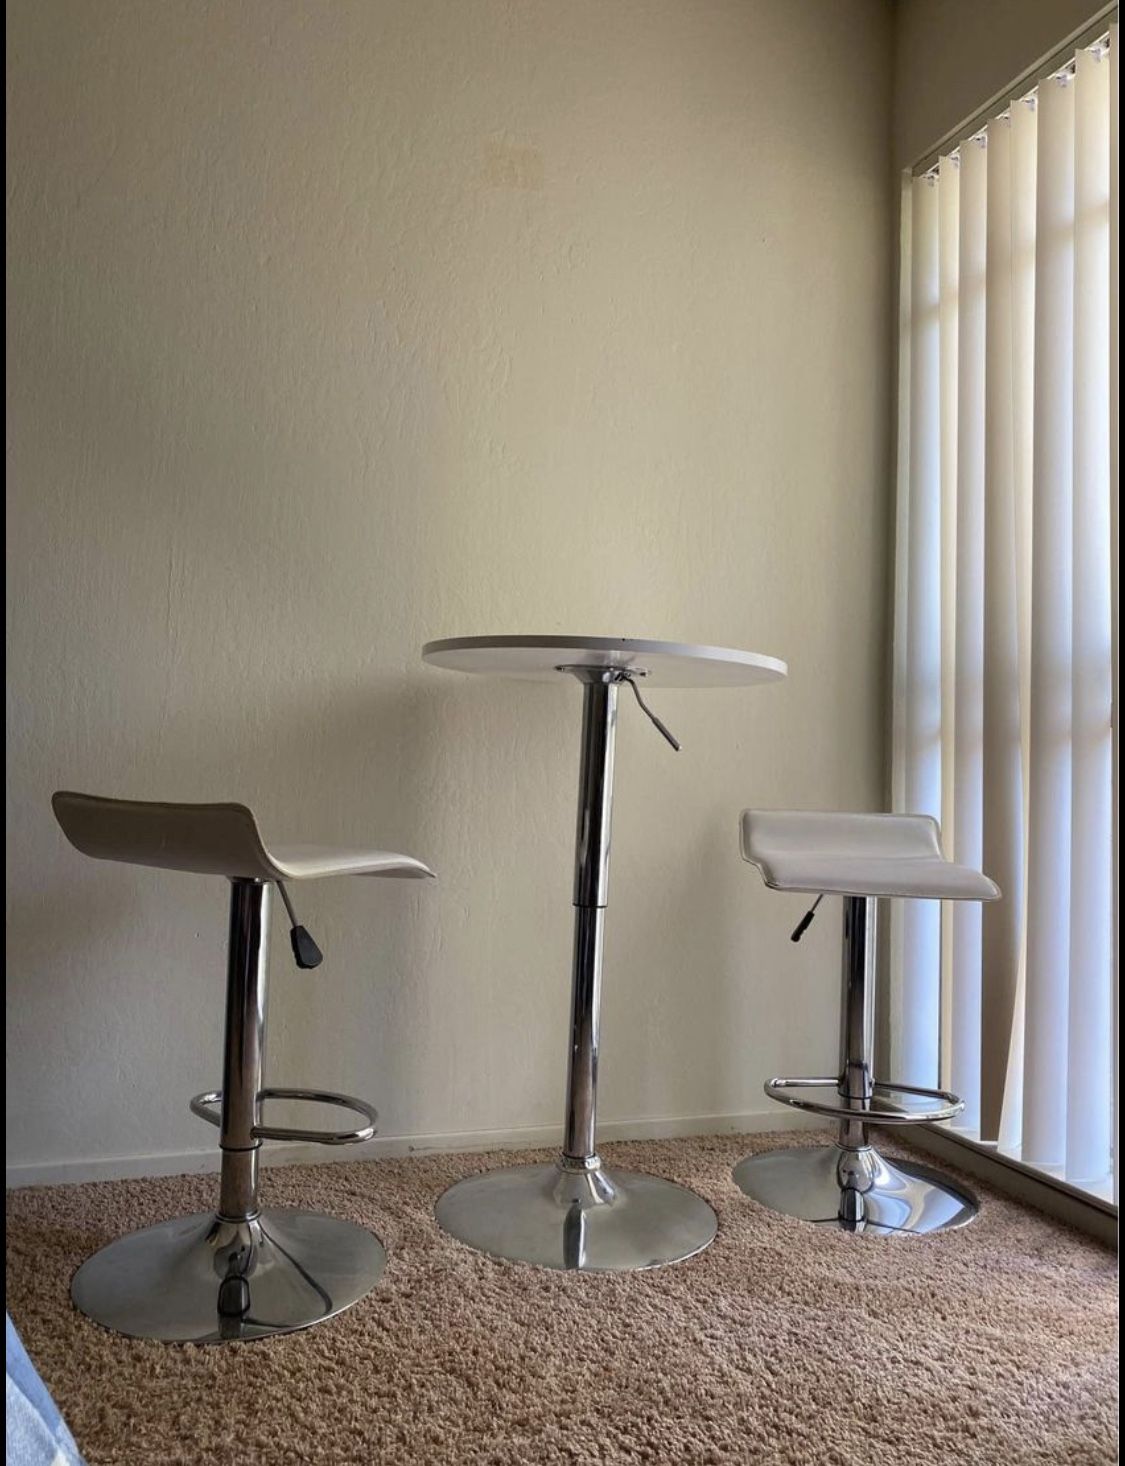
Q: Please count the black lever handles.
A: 2